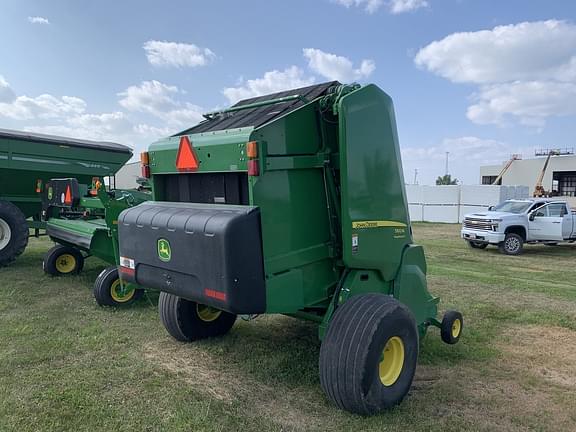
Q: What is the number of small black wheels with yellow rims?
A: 3